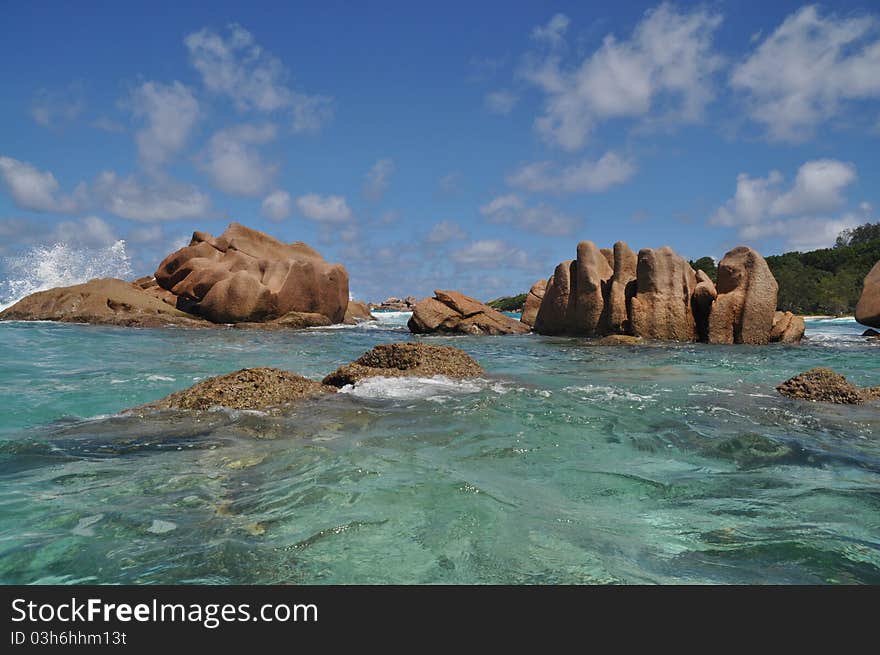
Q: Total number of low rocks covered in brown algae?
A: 3